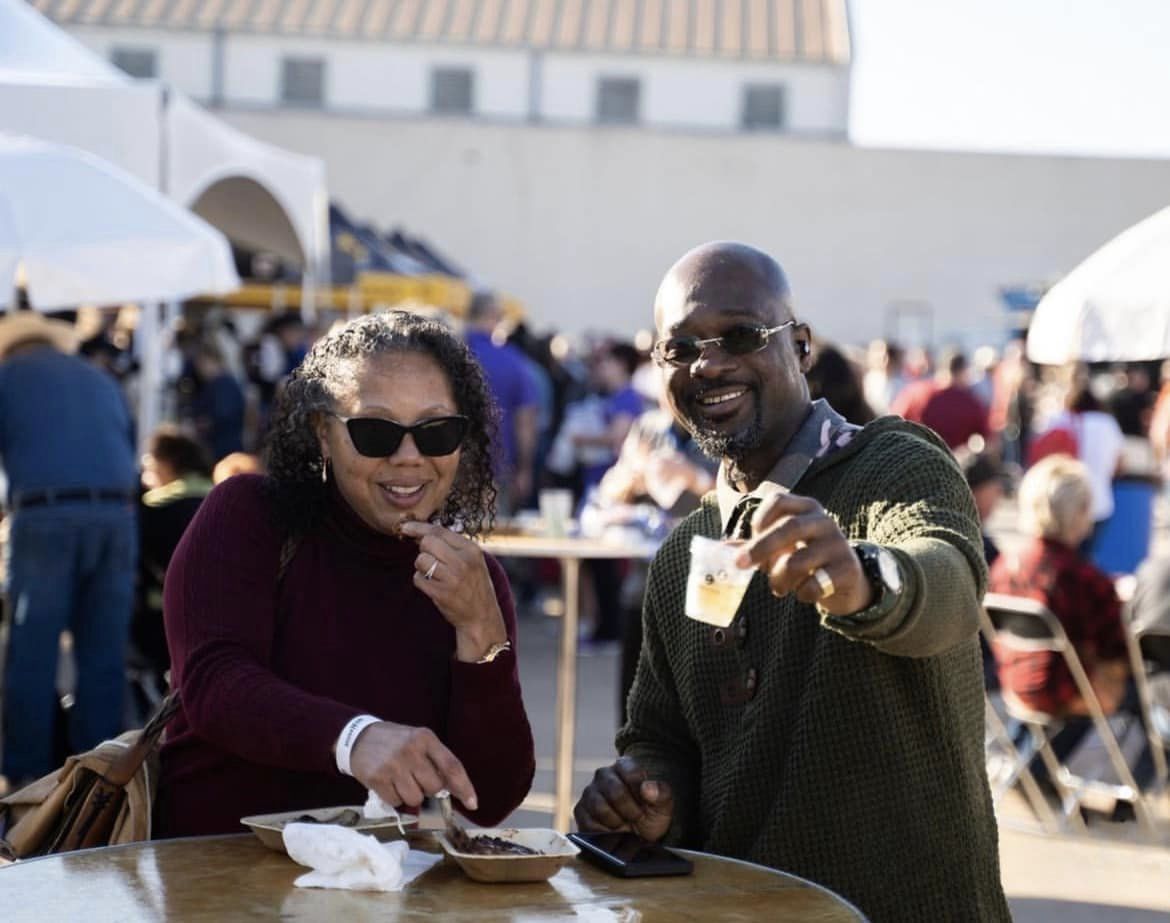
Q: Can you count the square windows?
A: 5